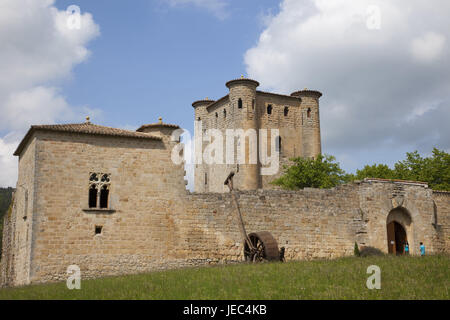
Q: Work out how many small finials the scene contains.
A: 5